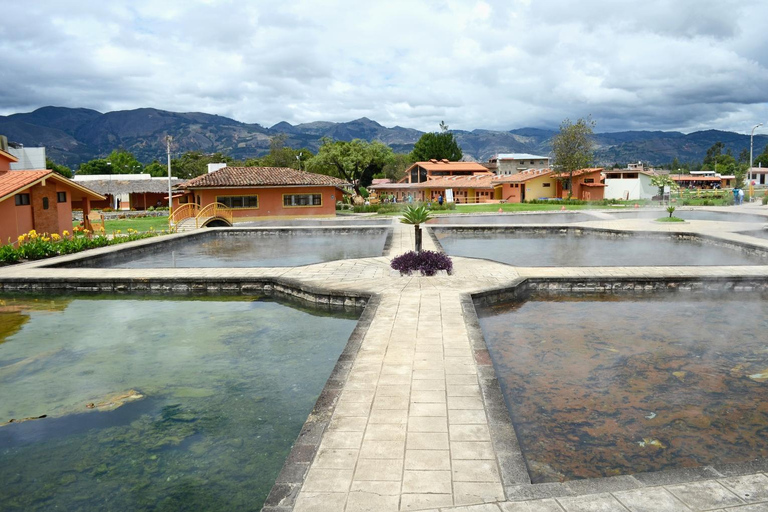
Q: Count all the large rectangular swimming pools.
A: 4